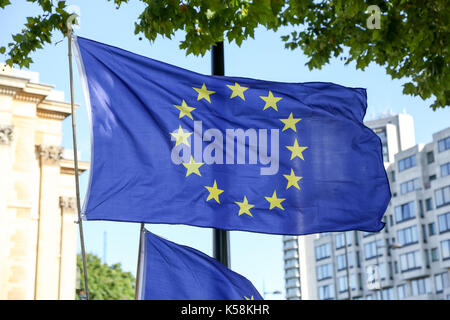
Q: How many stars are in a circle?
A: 12